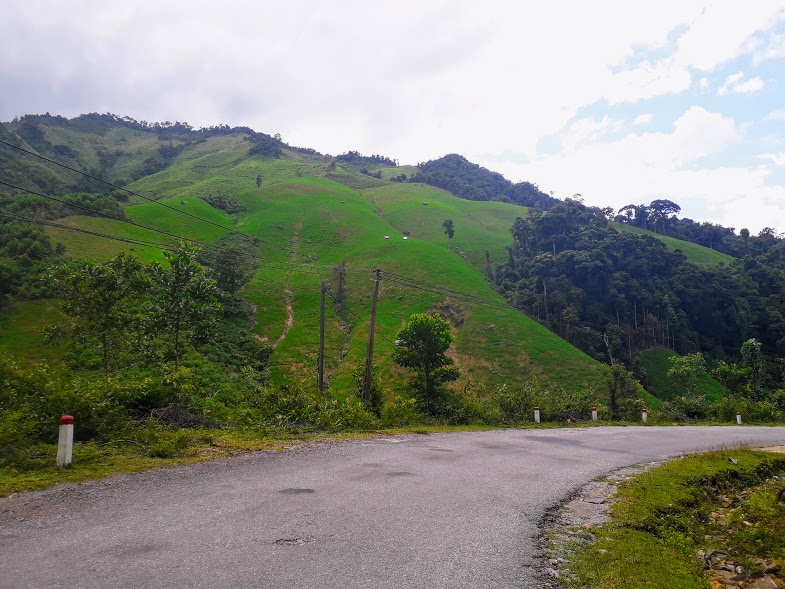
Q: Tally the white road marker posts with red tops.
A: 5